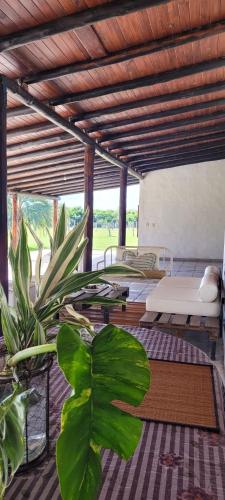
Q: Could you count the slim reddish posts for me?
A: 2